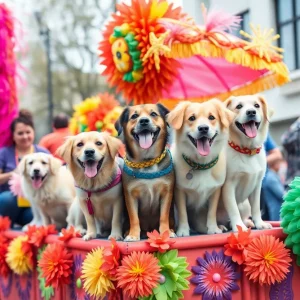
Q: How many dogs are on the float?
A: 5